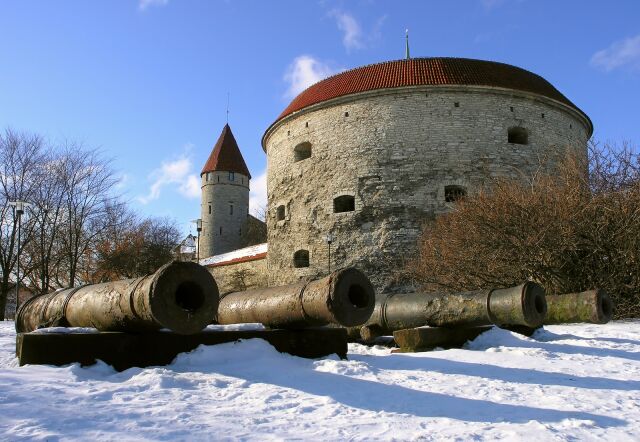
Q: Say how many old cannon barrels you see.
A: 4